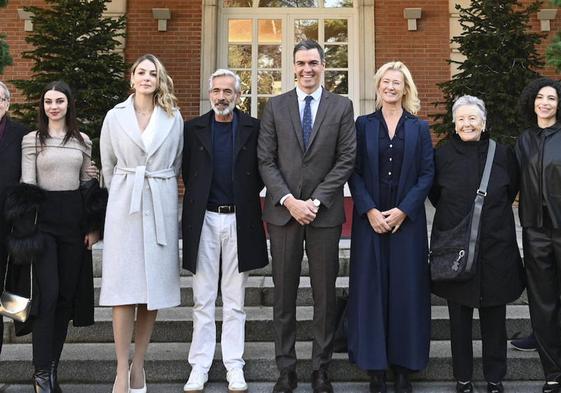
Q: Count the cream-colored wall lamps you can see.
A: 4